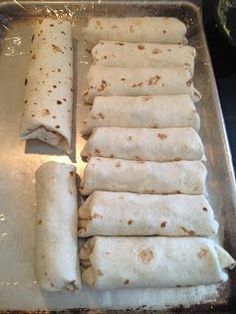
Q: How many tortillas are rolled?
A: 10